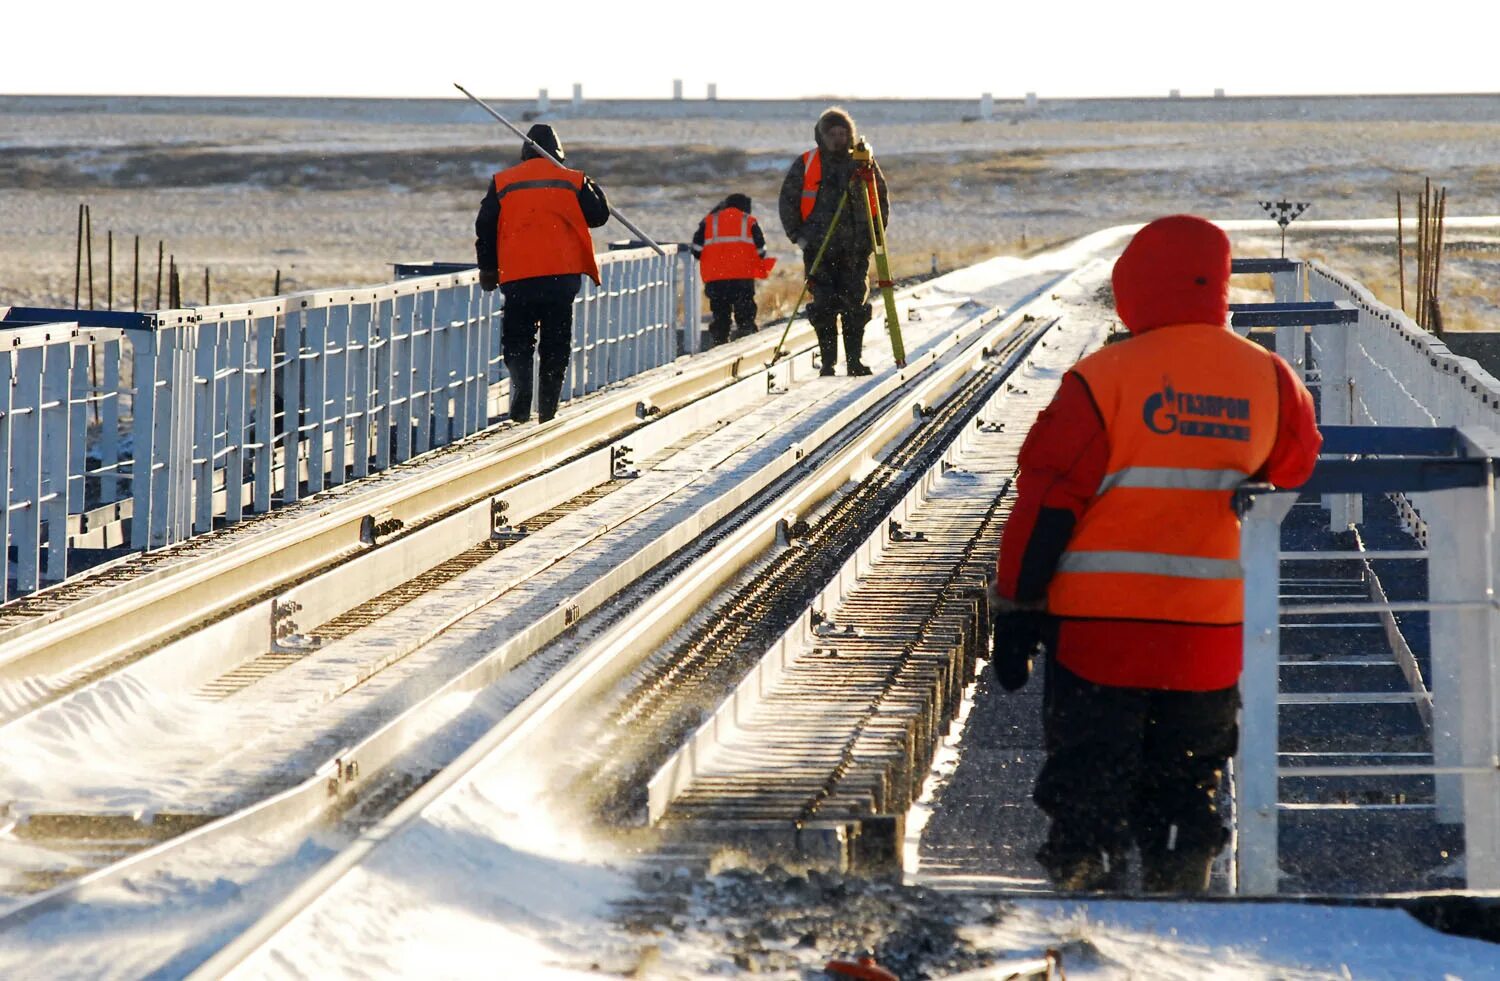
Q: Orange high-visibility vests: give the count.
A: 4